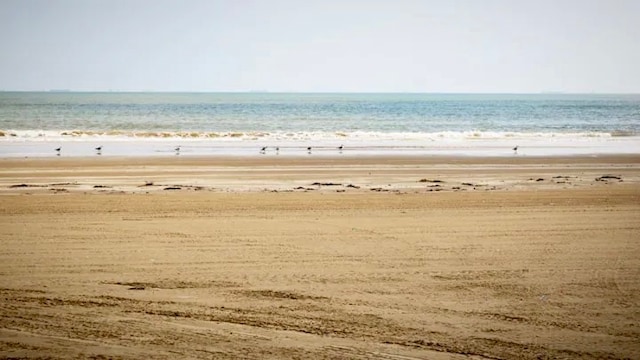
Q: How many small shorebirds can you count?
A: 8